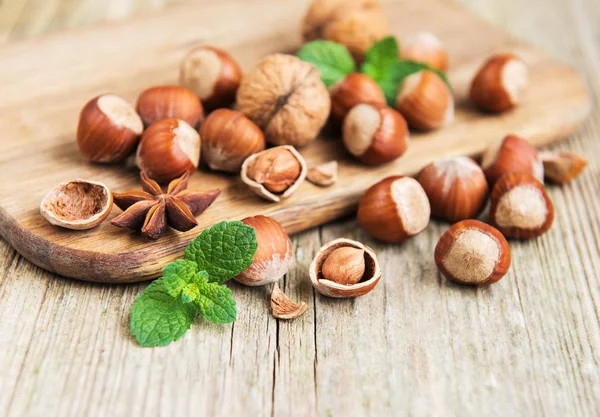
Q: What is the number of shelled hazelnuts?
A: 2